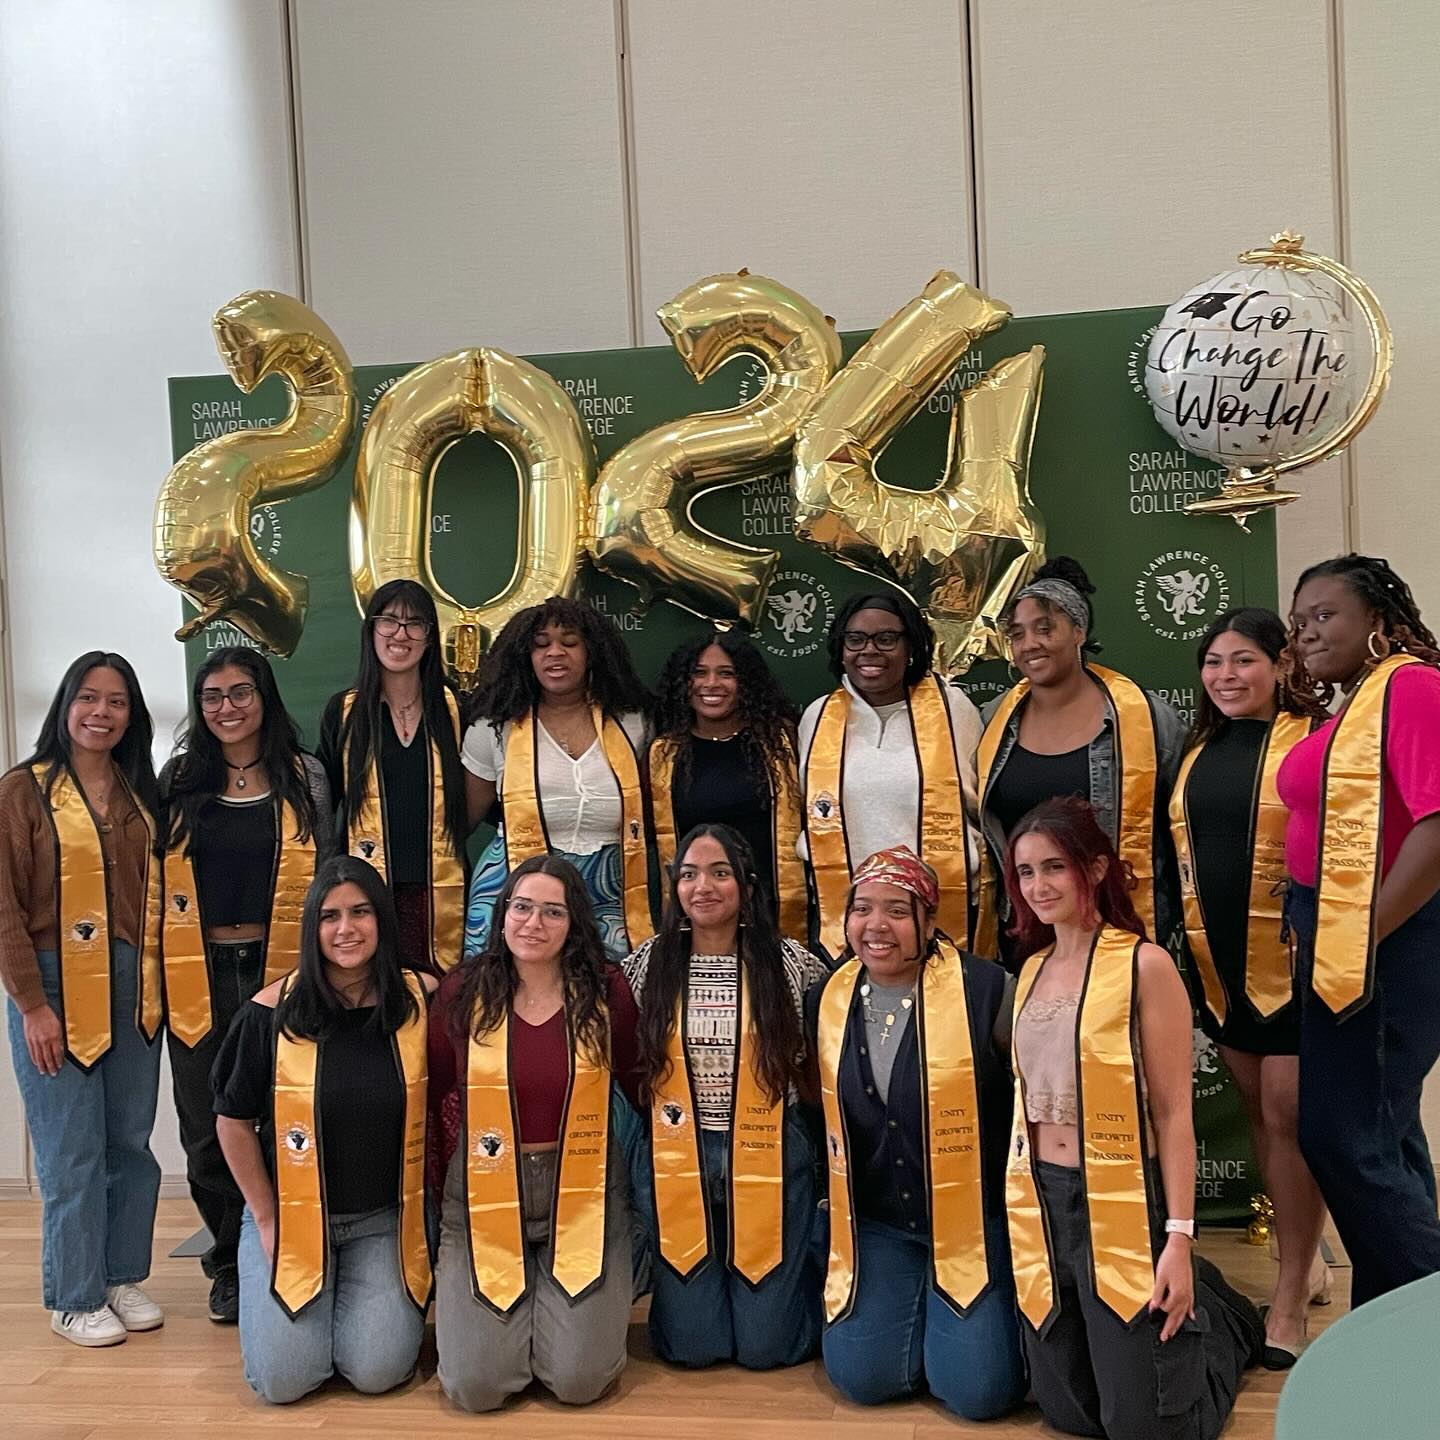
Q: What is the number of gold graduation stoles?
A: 14